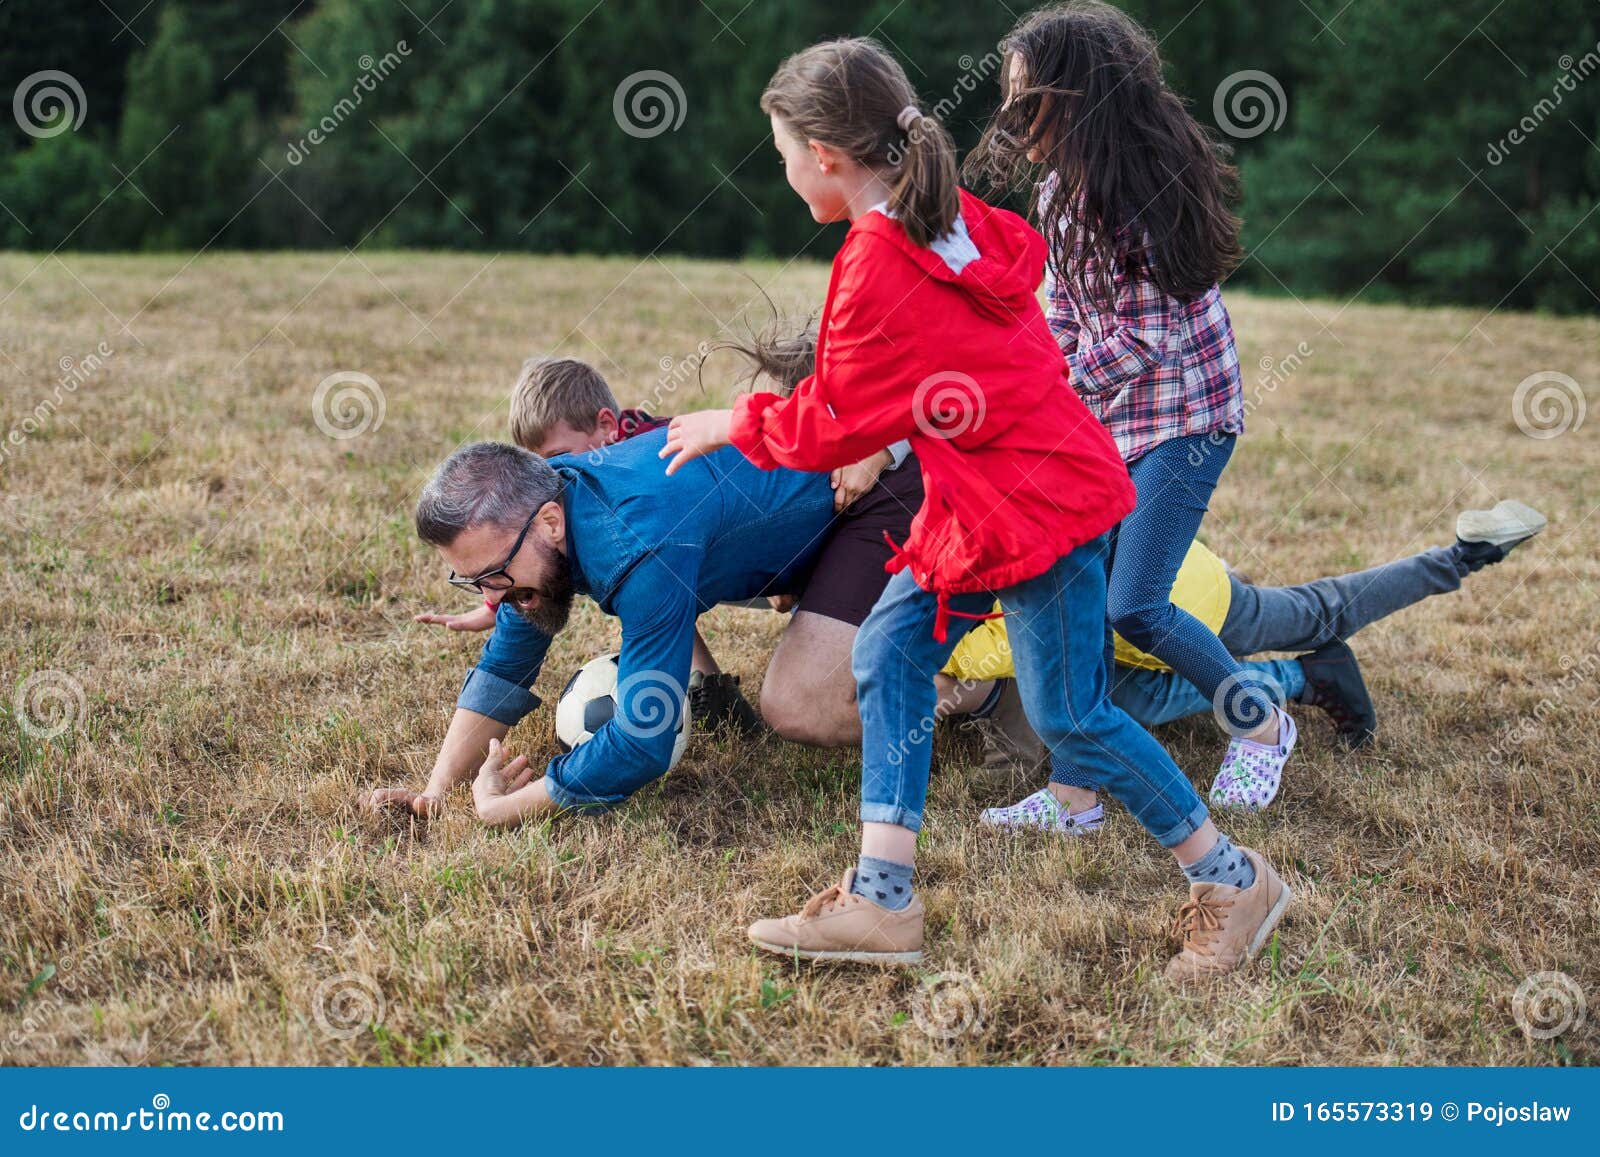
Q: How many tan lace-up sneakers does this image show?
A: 2